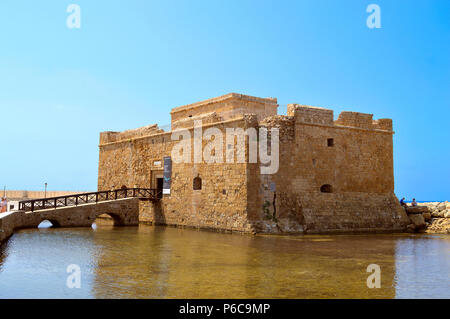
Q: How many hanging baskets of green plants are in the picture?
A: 0